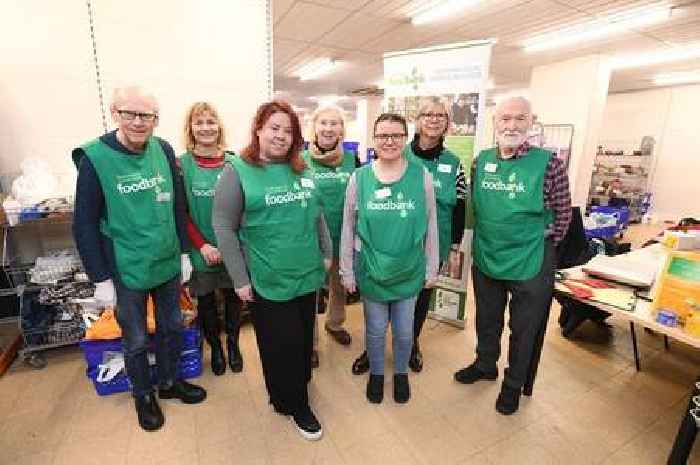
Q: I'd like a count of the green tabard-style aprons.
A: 7